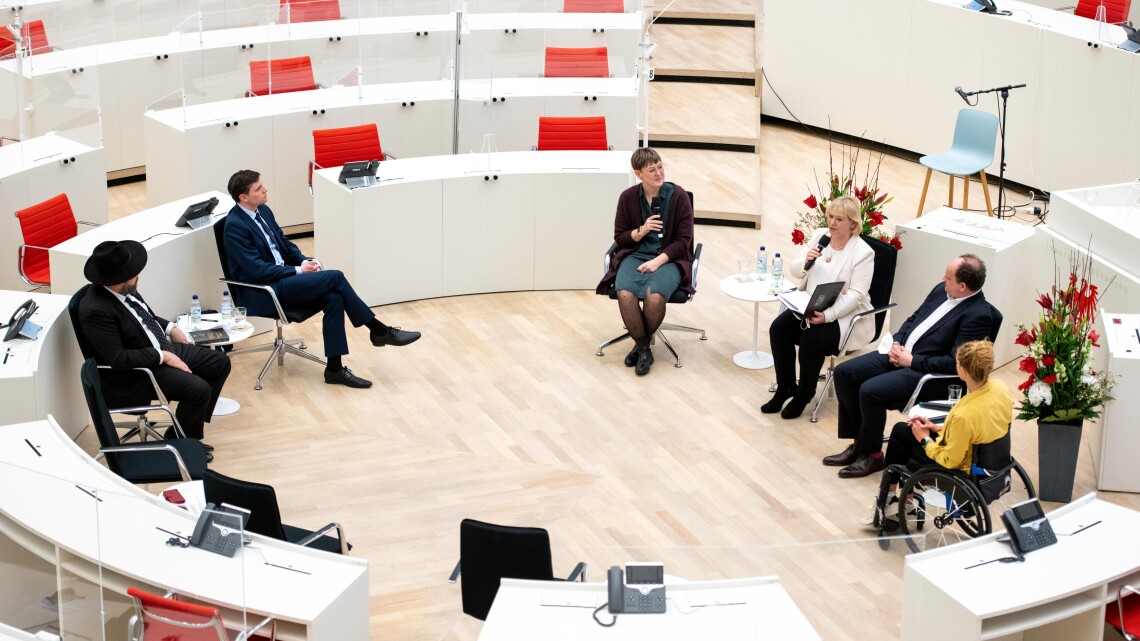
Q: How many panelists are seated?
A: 6